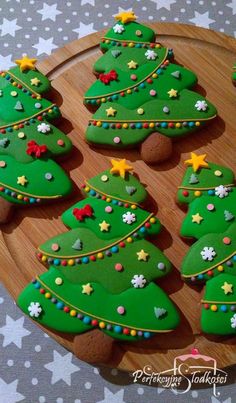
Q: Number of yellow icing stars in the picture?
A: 14